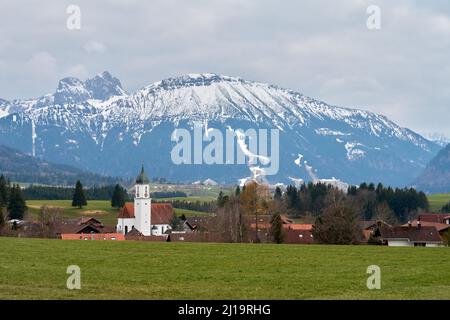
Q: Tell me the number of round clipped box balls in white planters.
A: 0